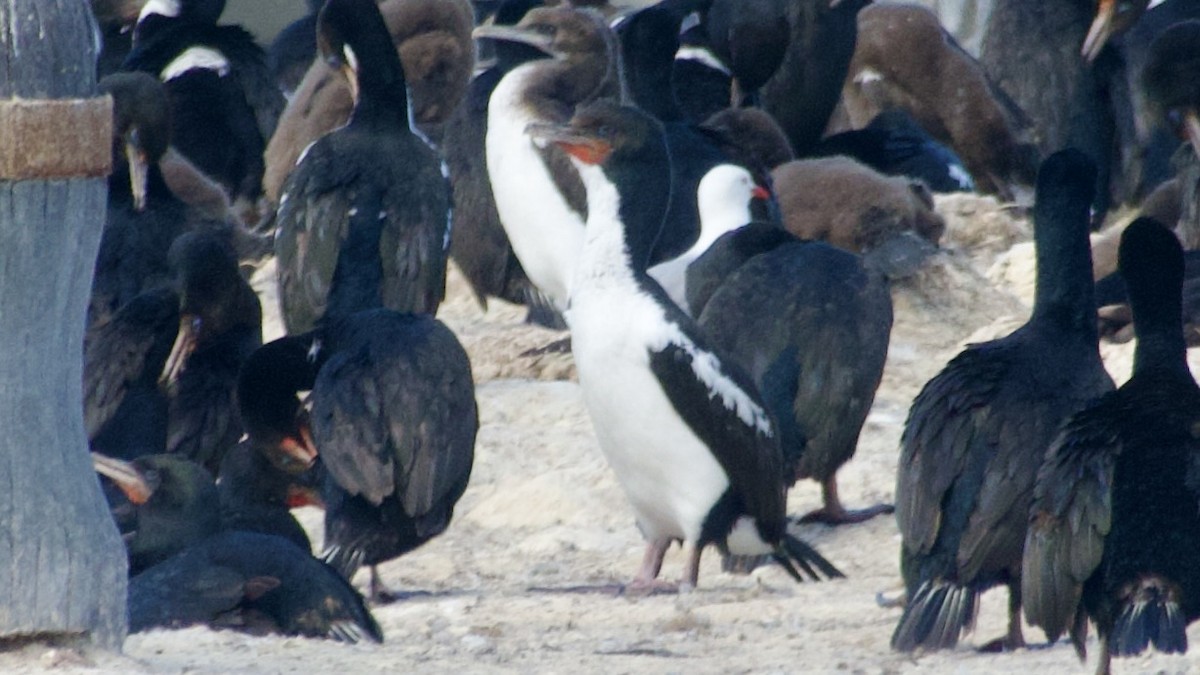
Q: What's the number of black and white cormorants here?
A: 2